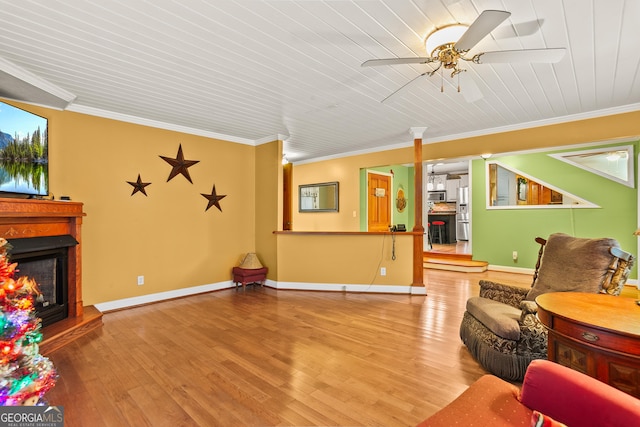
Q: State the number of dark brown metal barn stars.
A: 3